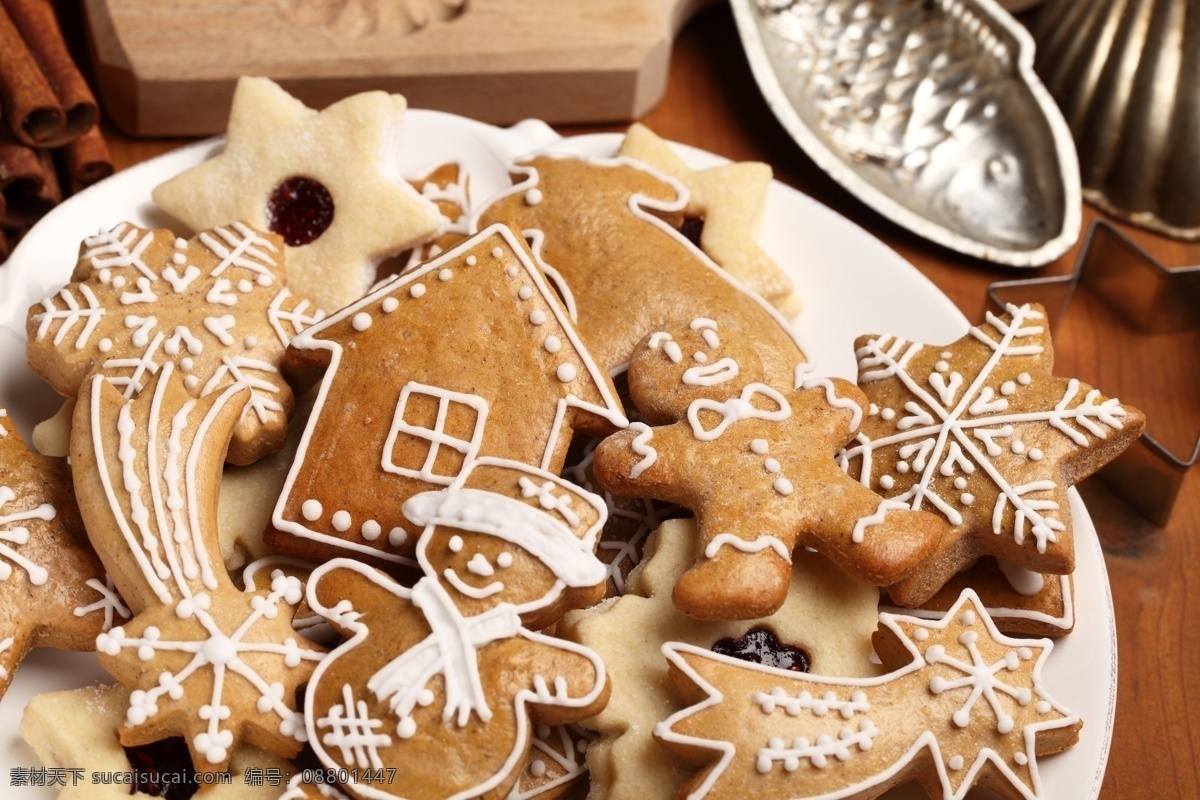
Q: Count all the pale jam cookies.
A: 4